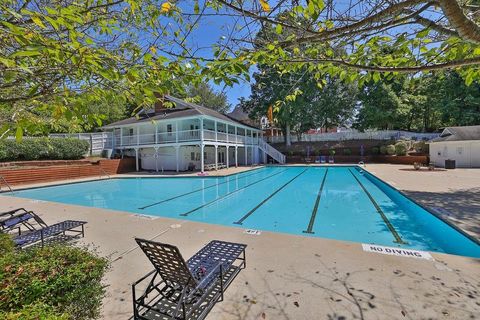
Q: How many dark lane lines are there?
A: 5